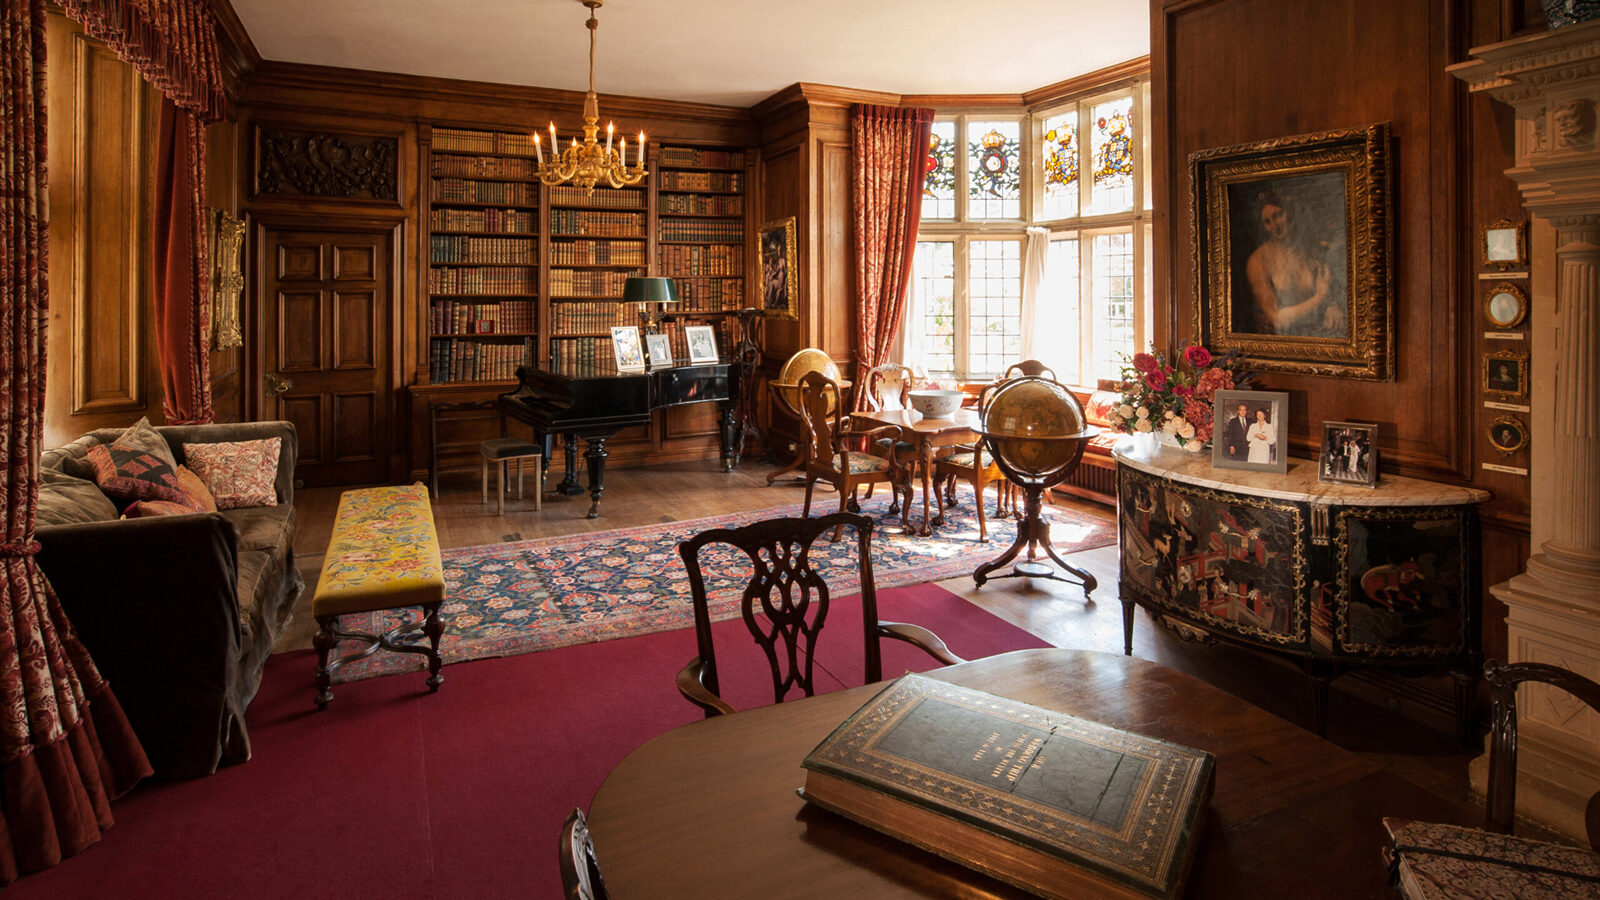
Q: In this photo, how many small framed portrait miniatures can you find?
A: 4